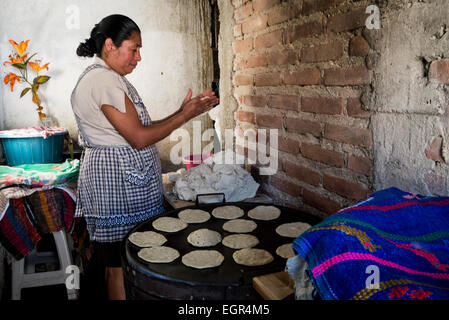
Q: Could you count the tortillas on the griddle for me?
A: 13